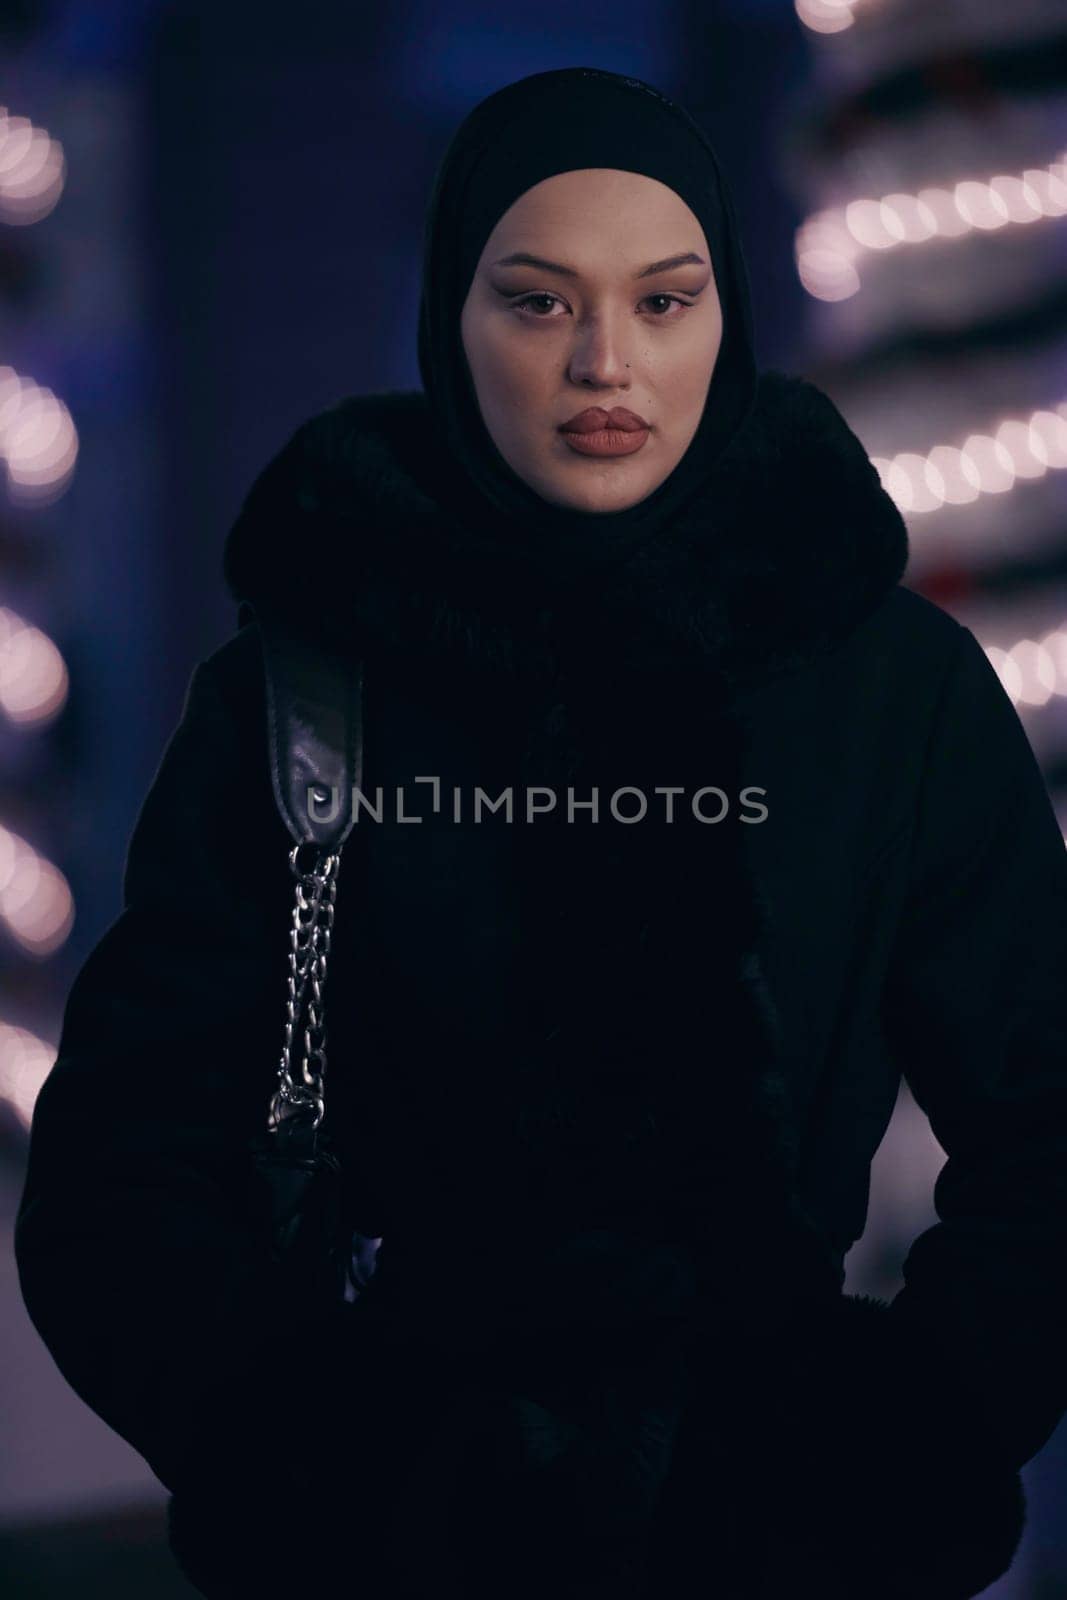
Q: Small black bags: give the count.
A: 1